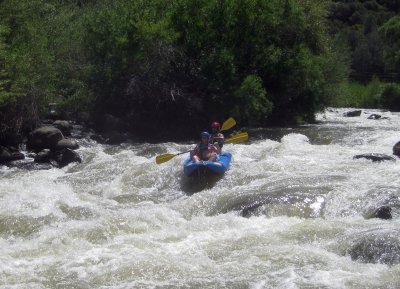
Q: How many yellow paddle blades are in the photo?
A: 3